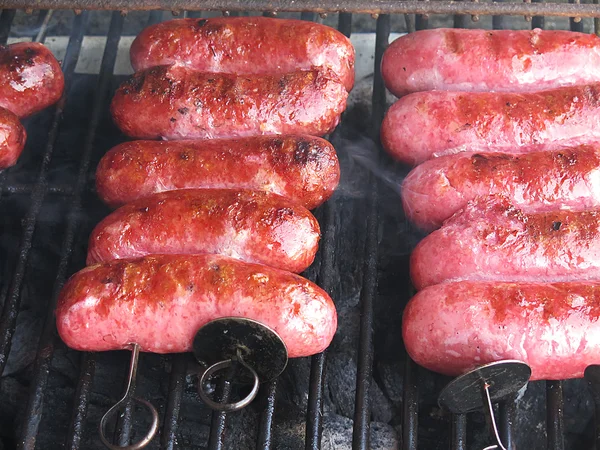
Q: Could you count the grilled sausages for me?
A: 12